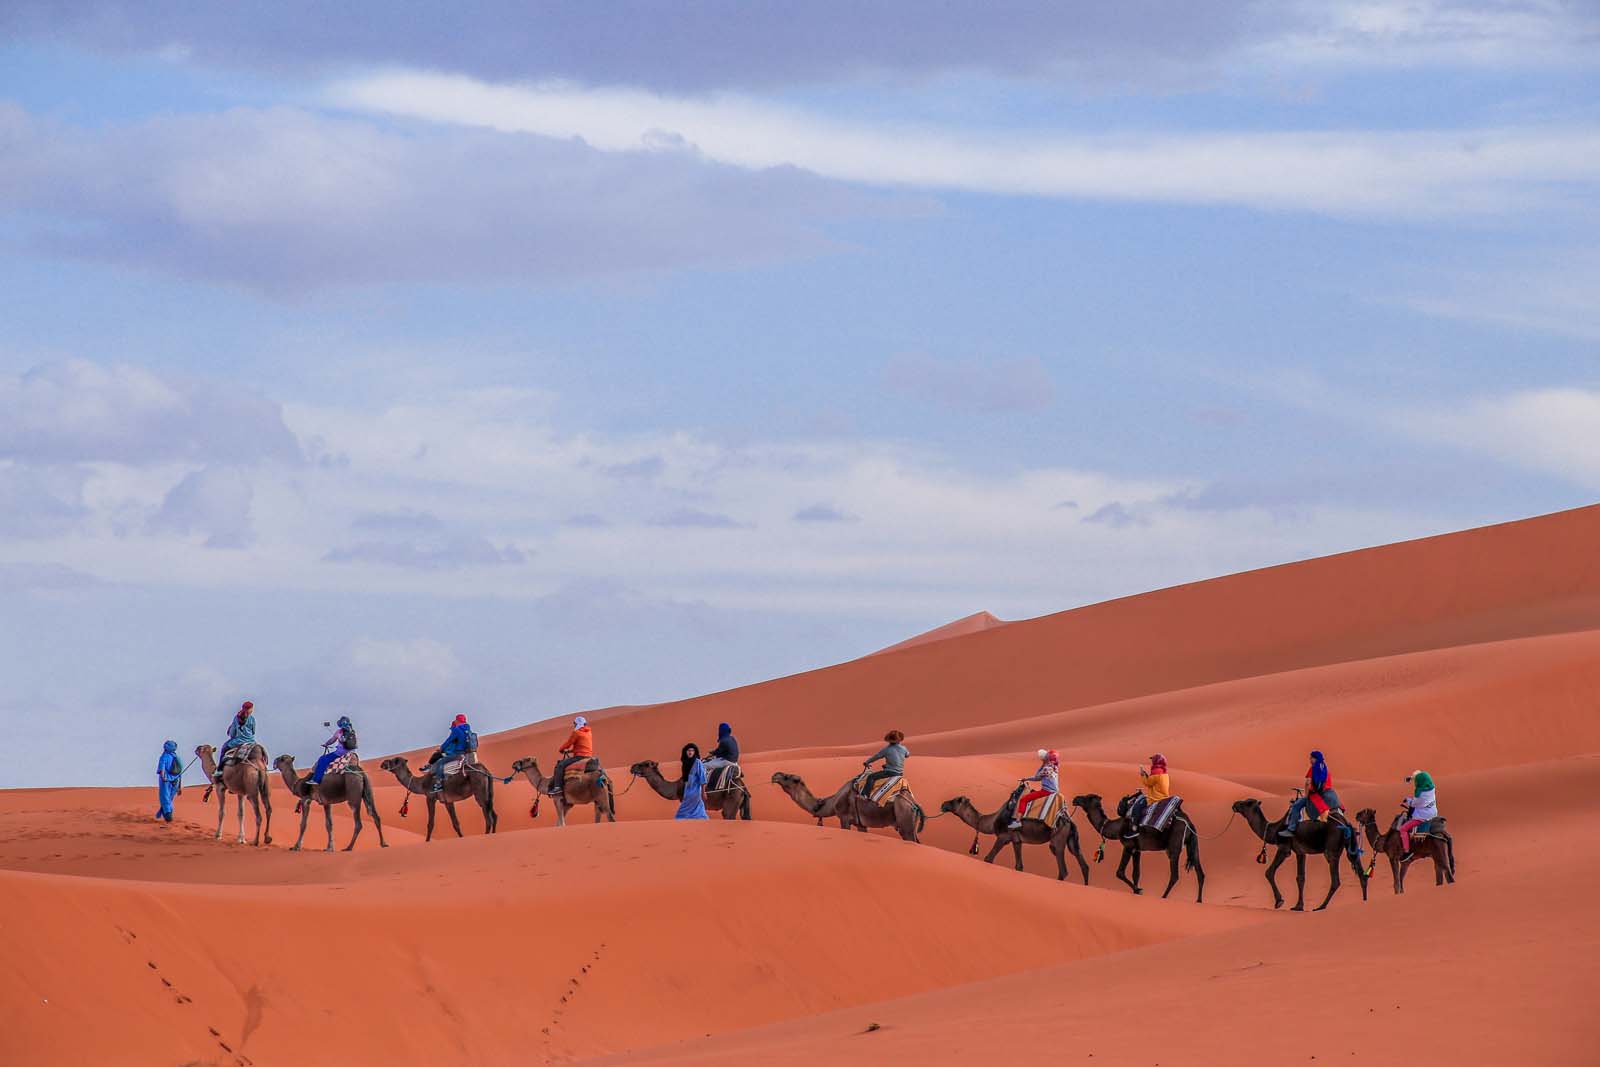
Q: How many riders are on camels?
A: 10